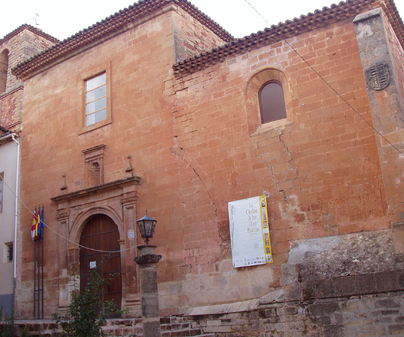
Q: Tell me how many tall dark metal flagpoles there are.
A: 3